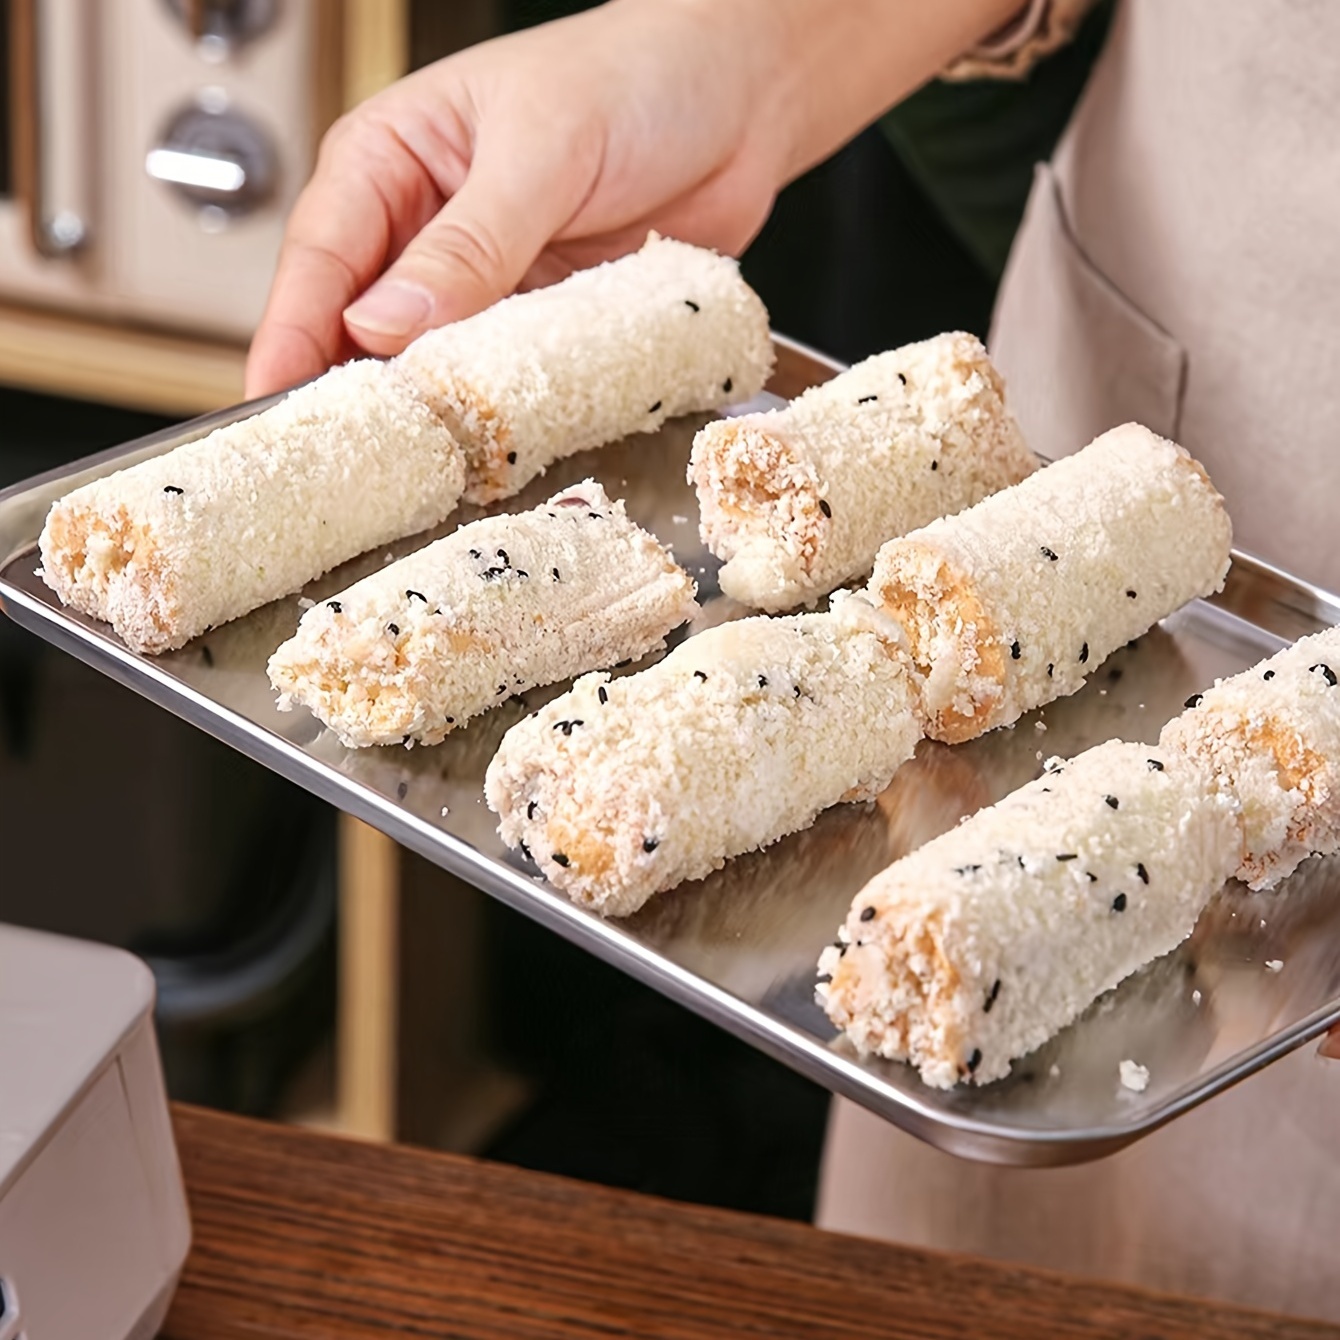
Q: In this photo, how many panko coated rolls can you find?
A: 8